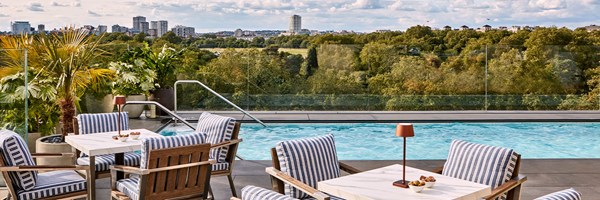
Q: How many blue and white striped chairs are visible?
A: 8